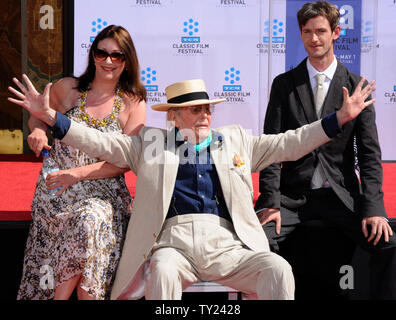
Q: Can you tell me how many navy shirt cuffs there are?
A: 2